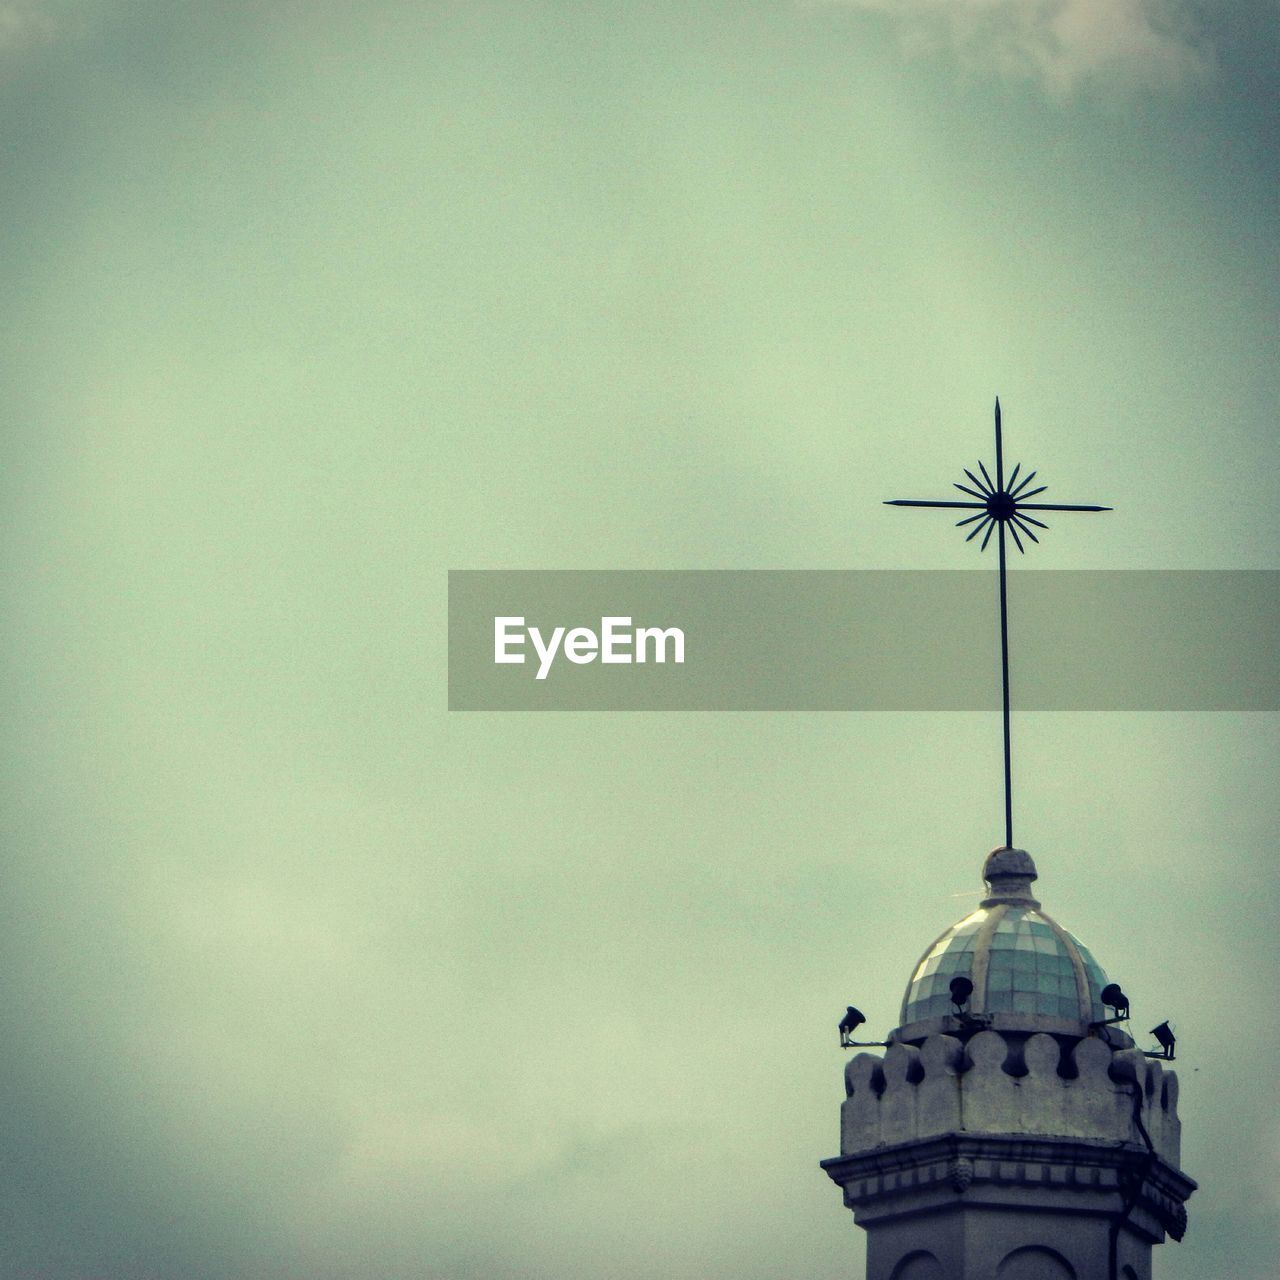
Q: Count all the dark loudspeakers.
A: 4